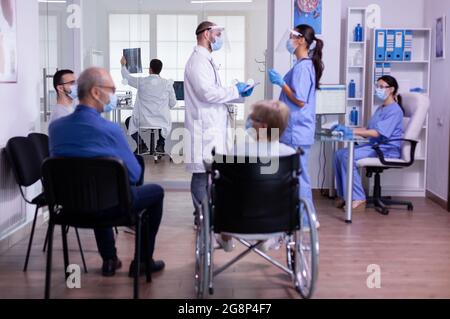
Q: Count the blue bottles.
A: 3